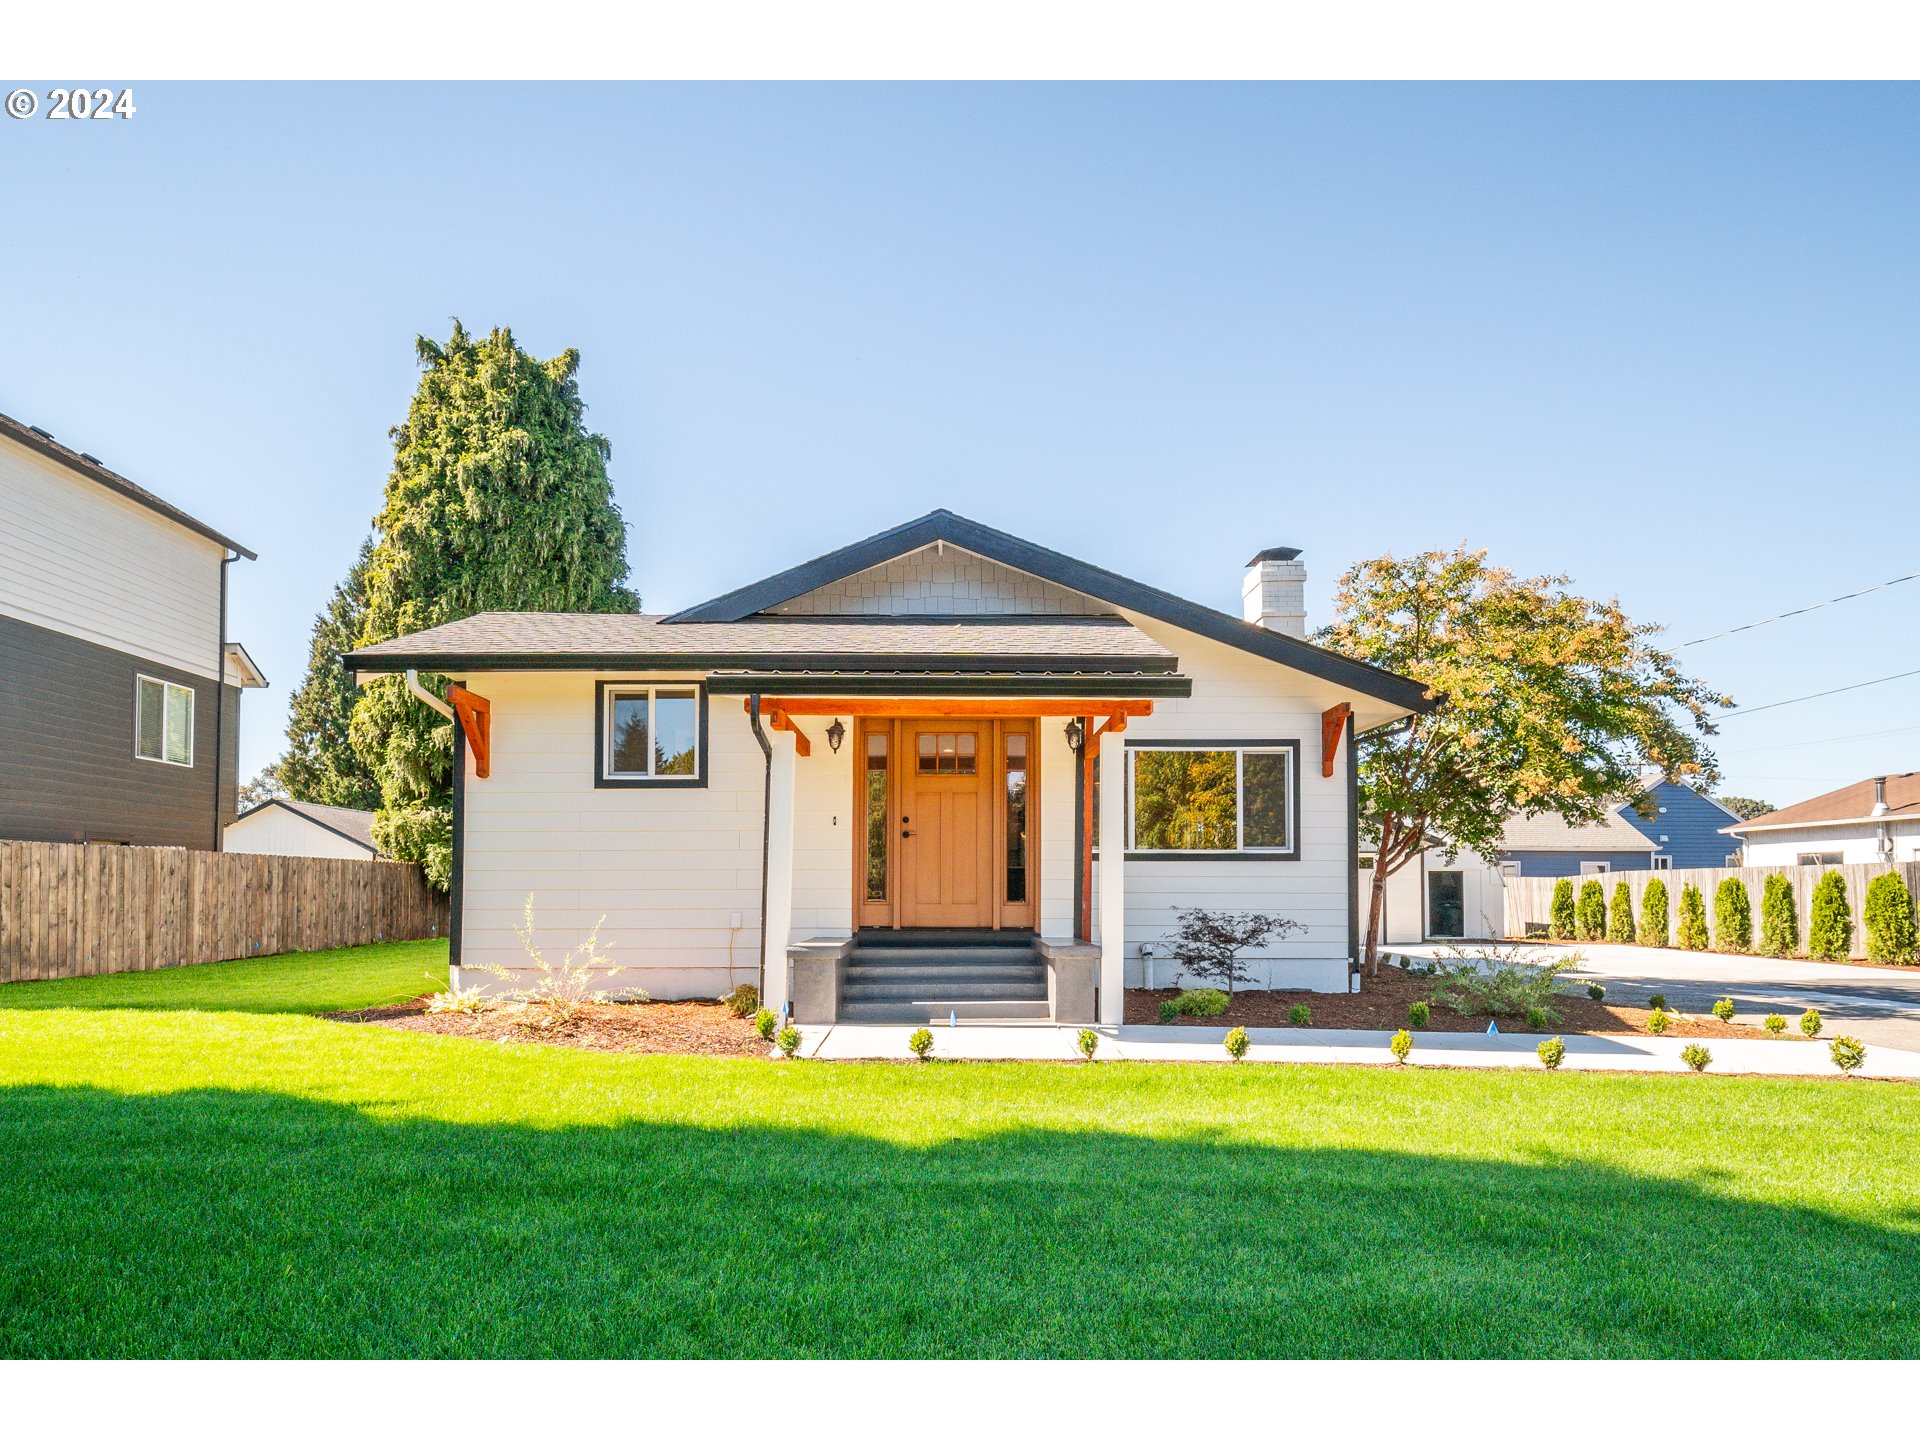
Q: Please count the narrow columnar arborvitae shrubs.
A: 9